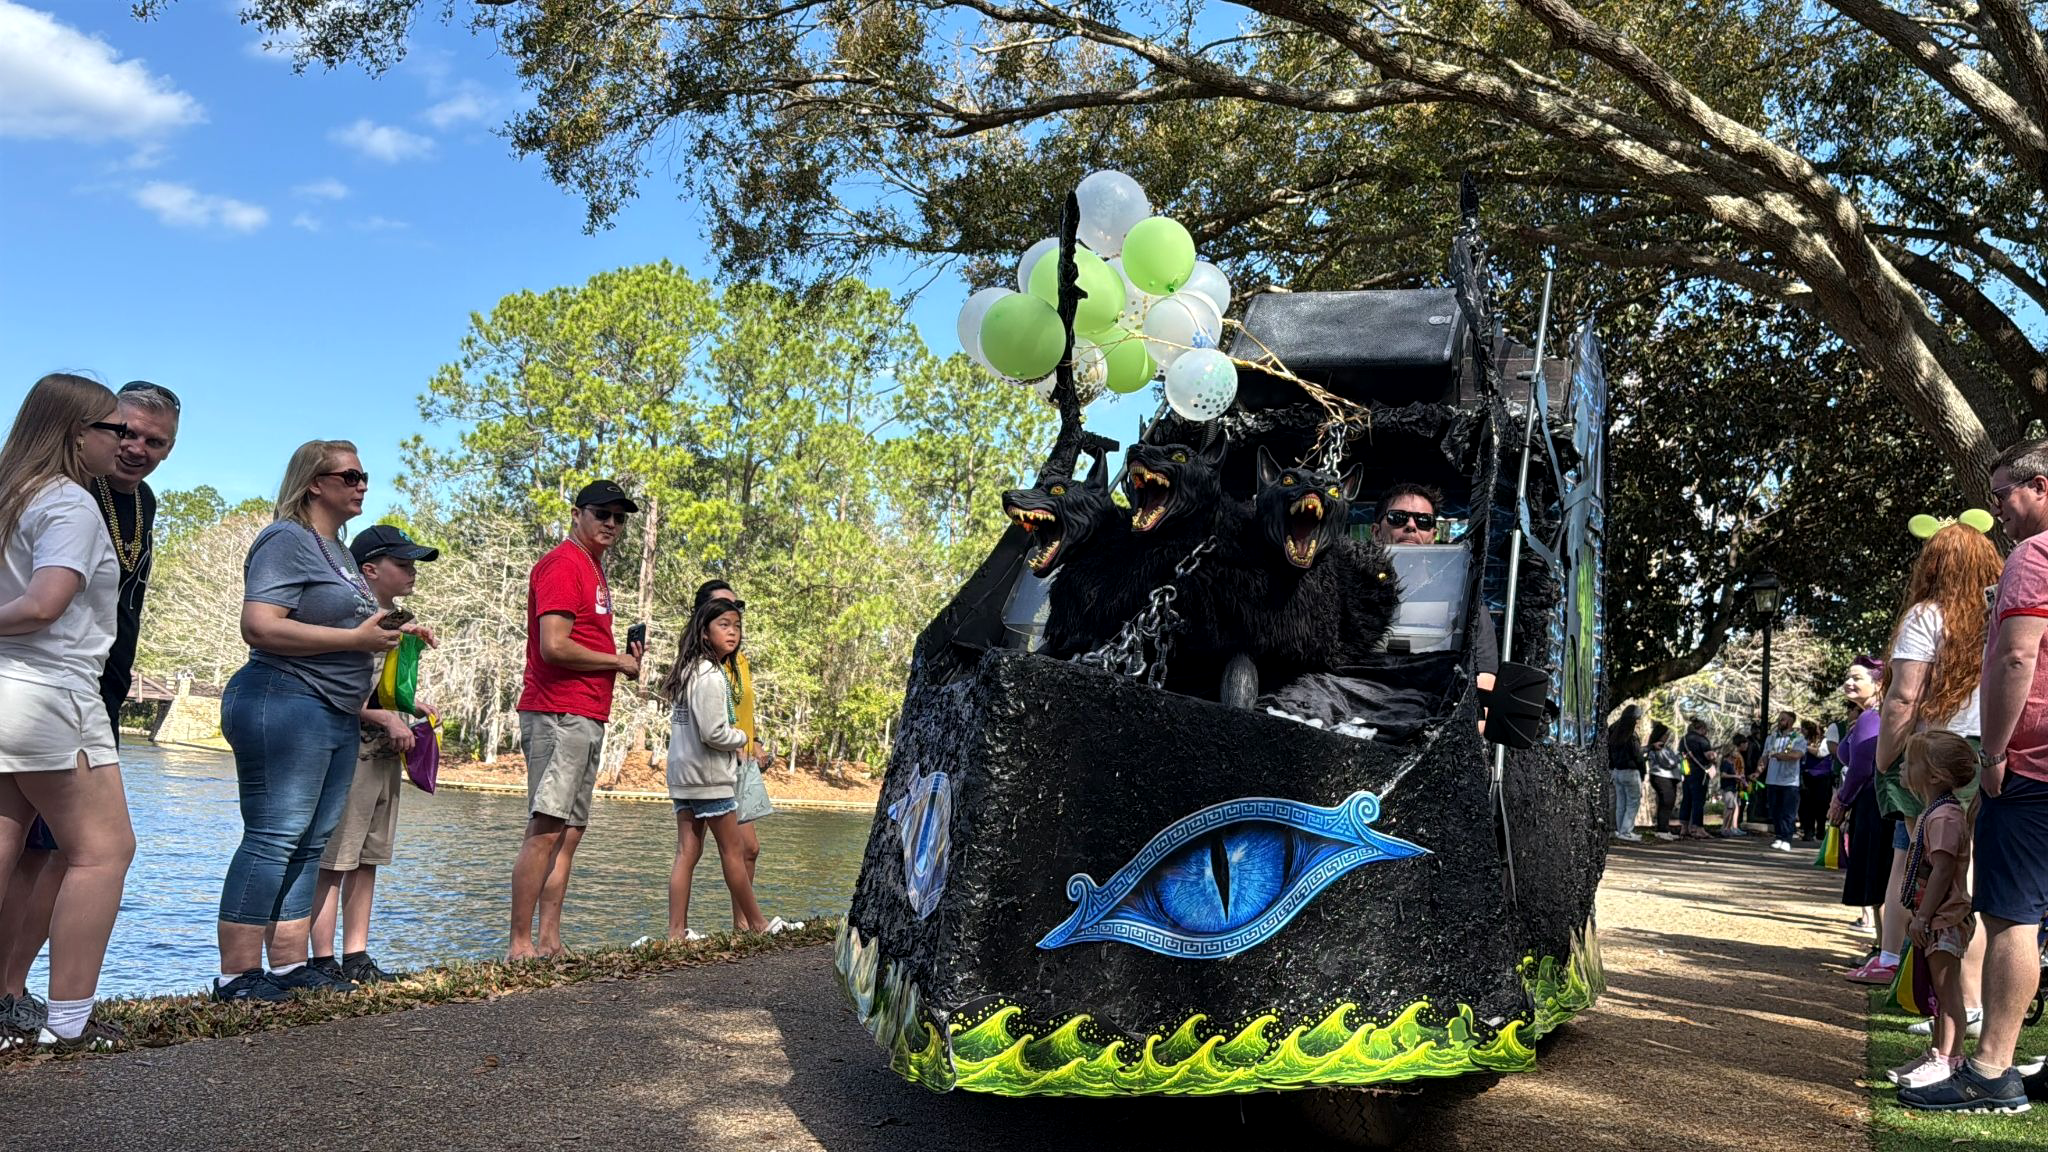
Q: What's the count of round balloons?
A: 12